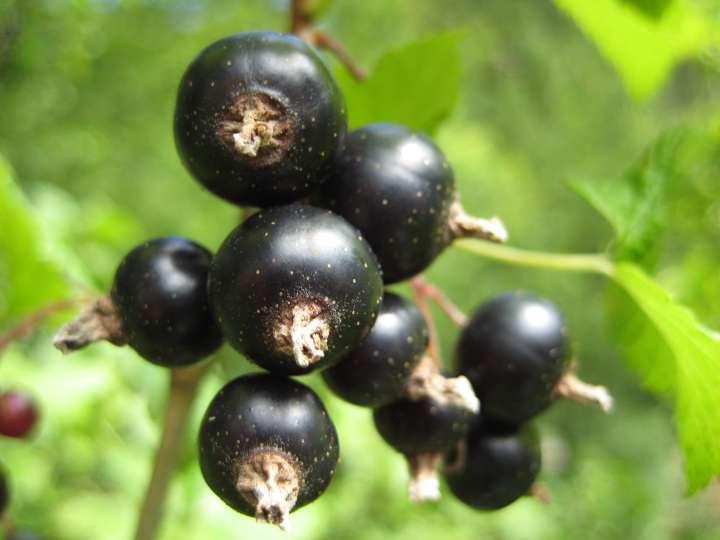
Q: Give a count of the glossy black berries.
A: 9